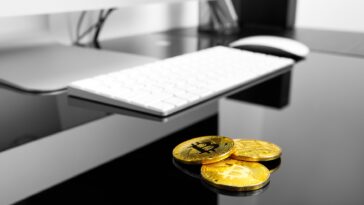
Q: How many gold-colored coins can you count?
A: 3